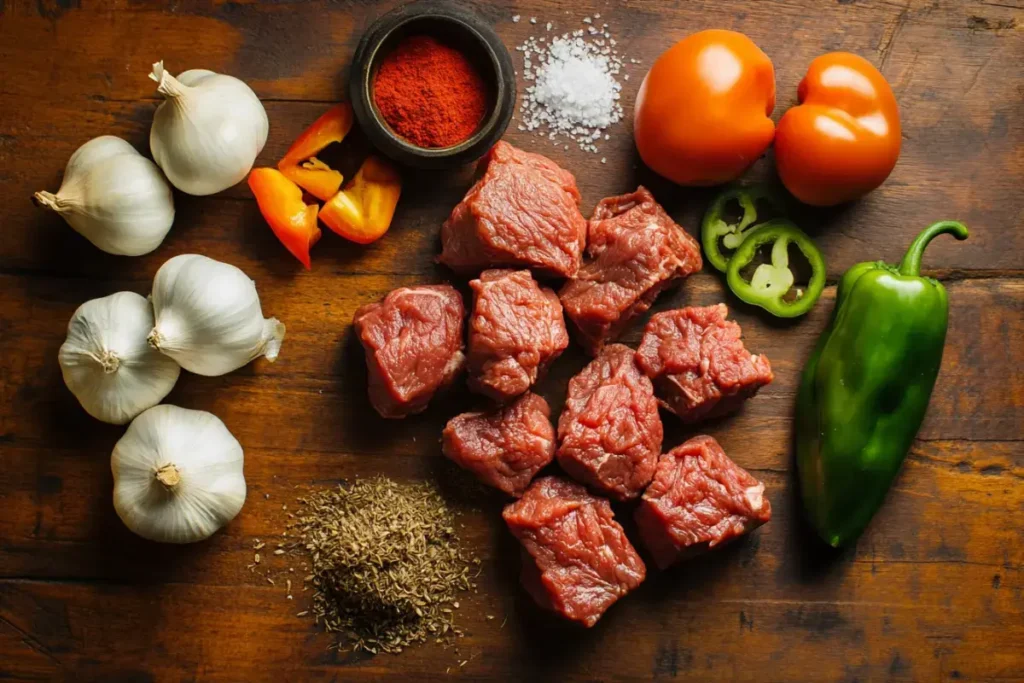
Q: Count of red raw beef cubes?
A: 9